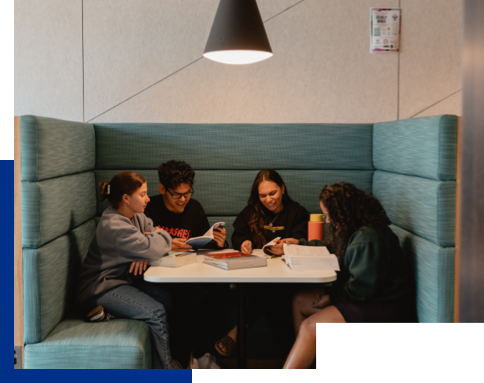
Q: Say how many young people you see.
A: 4